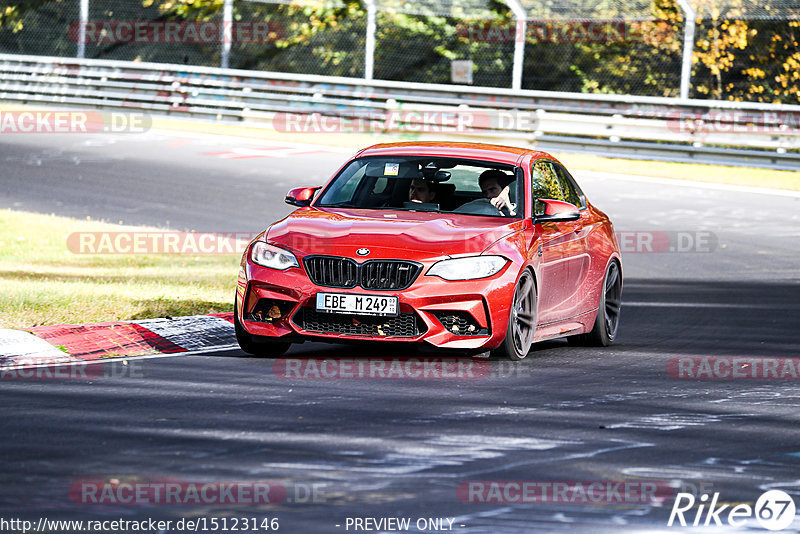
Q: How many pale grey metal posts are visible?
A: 5